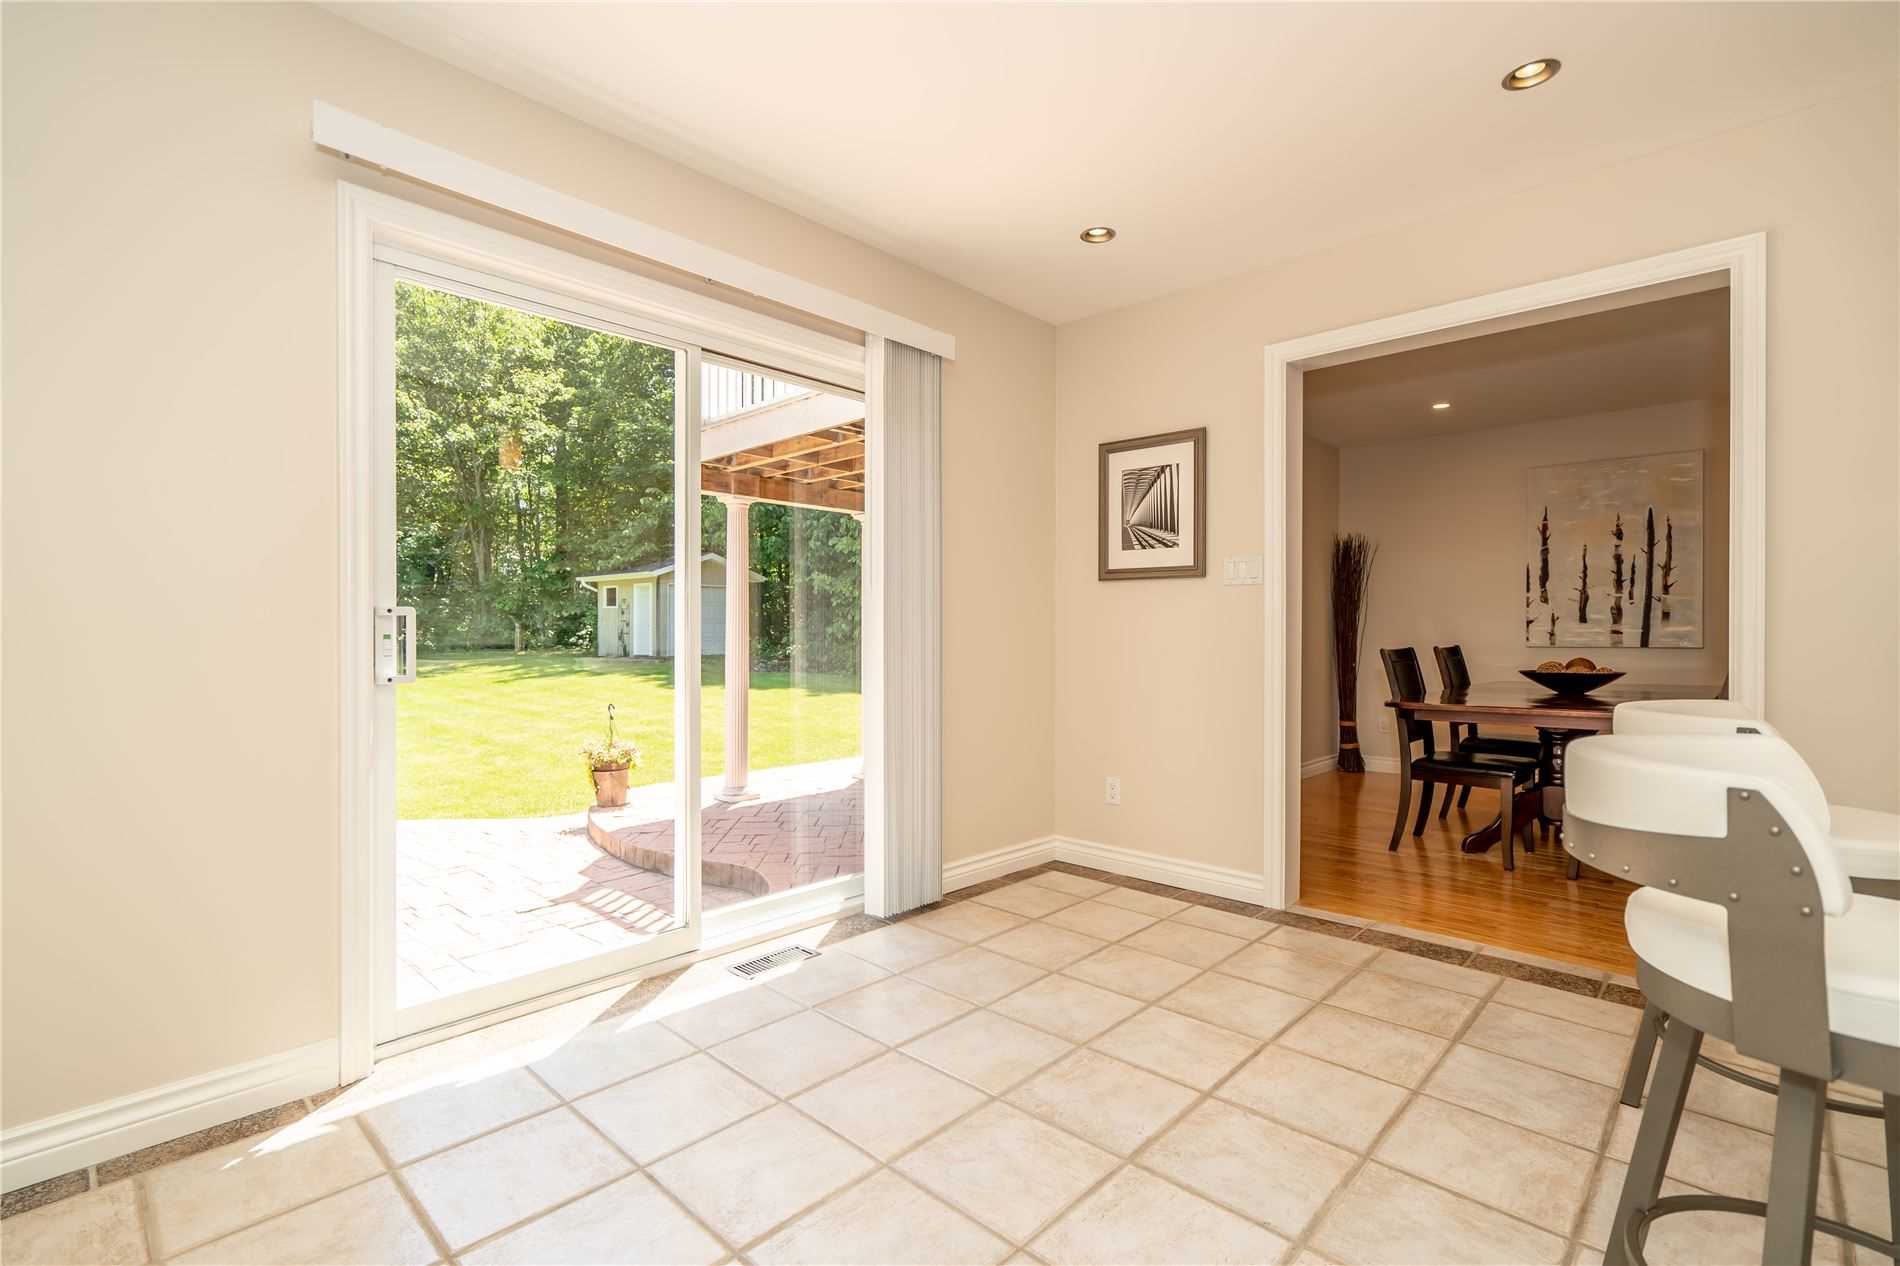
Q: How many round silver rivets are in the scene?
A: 10